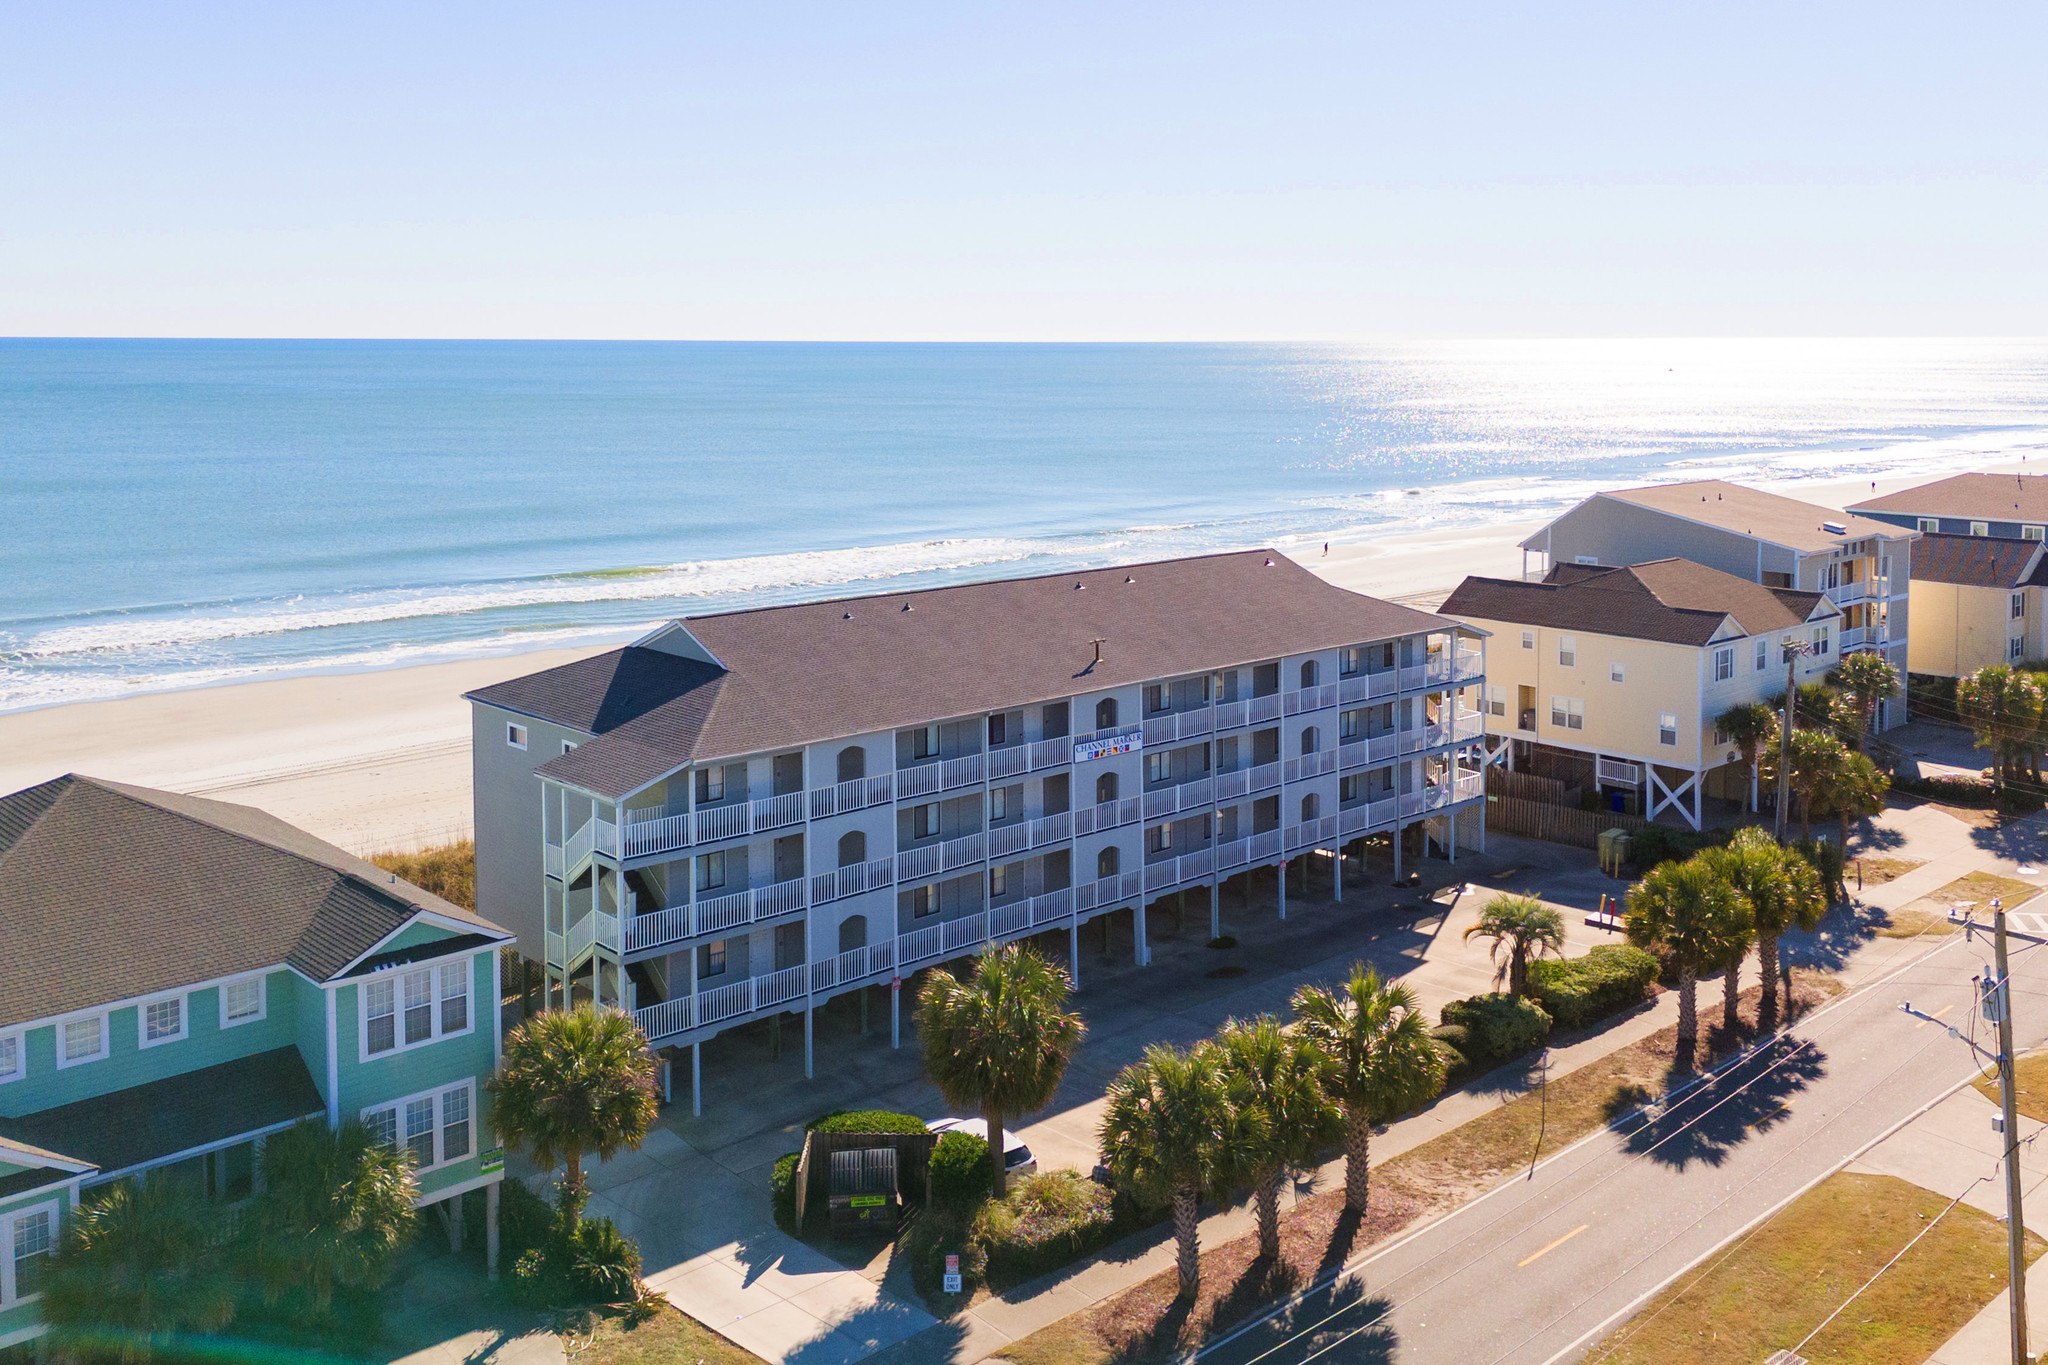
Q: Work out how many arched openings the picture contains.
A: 9